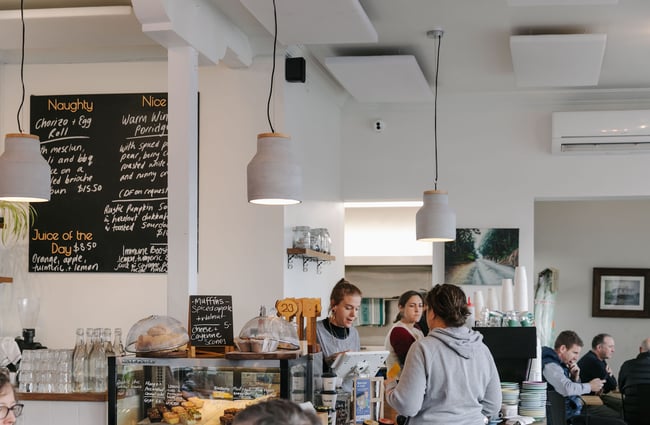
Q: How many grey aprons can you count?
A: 1